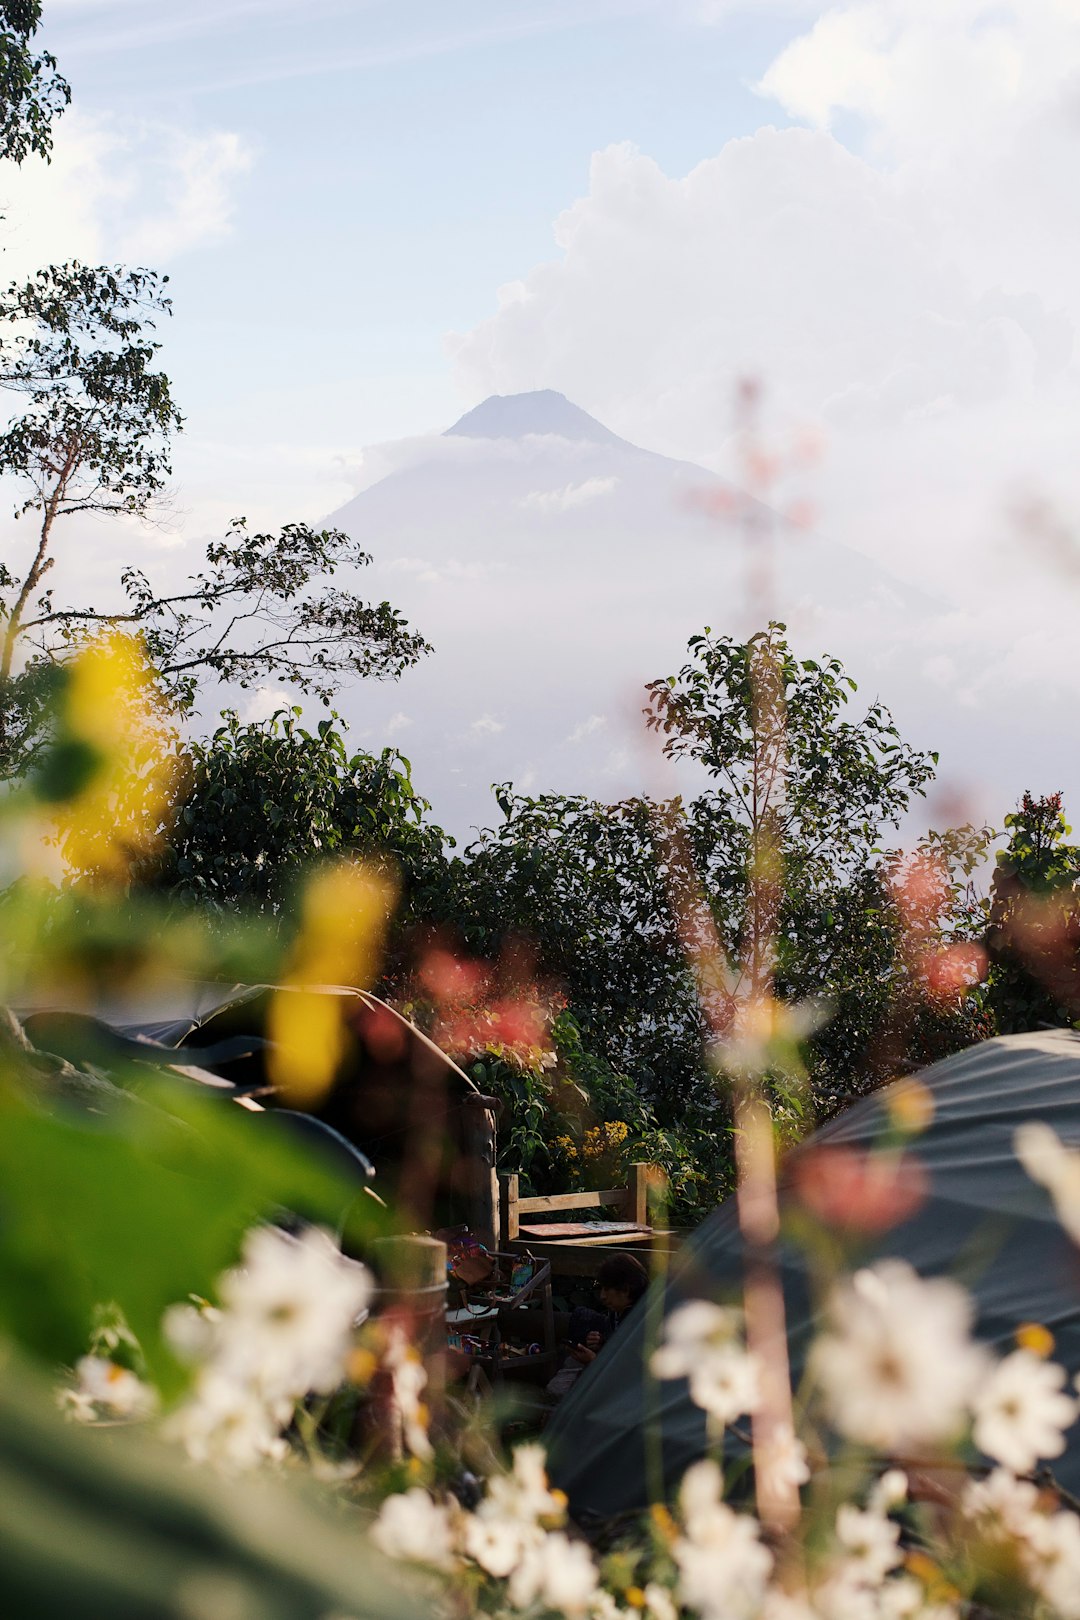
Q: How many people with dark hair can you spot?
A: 1